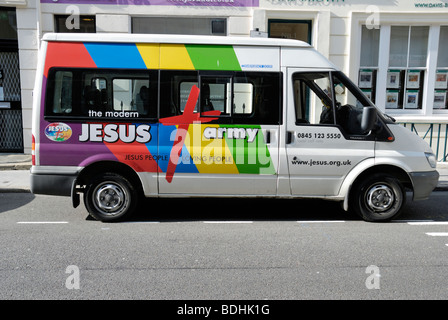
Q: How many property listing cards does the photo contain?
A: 8